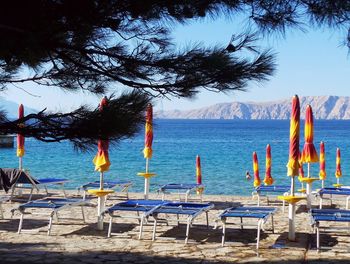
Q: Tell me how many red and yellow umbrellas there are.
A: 11